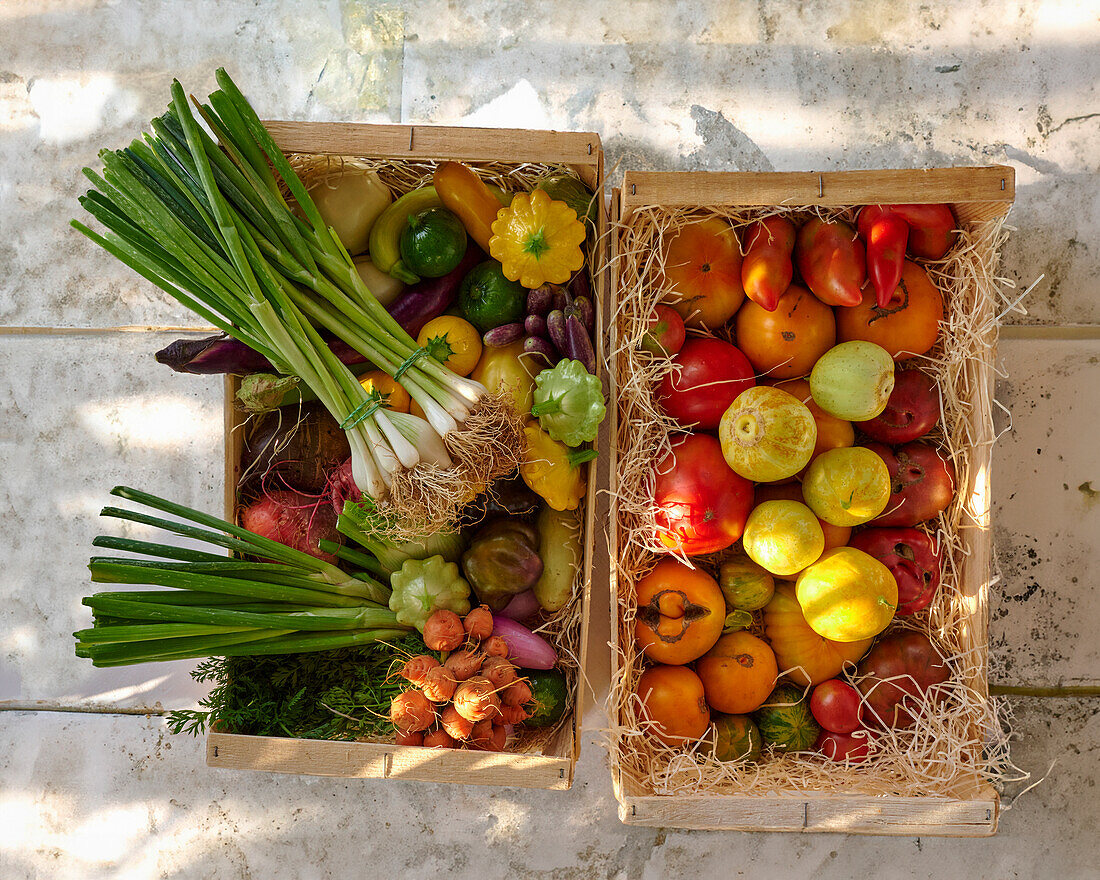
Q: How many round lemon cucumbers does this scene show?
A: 5